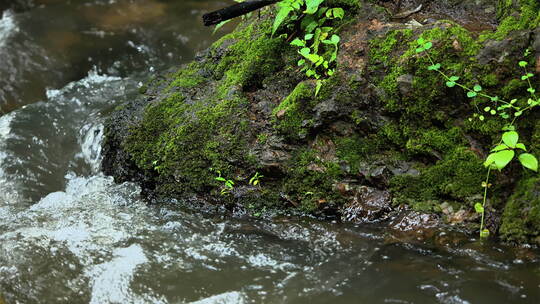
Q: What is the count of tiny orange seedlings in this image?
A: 0